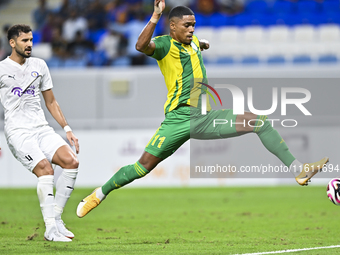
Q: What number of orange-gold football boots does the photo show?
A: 2